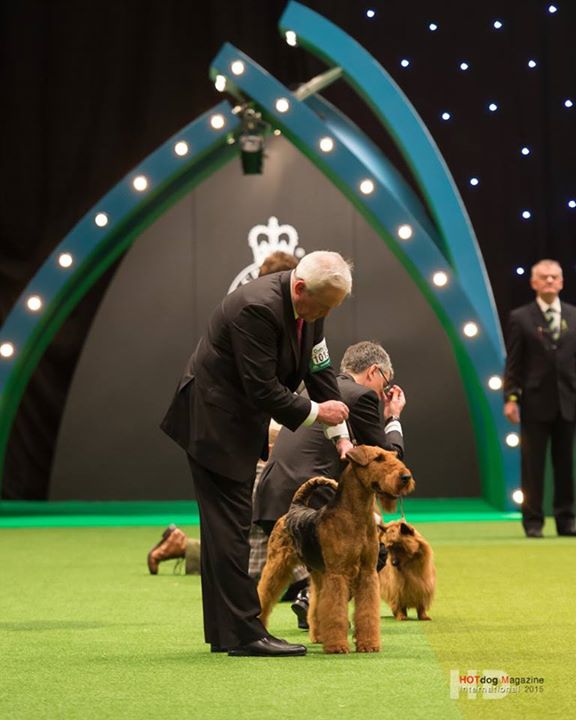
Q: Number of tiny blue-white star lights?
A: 15